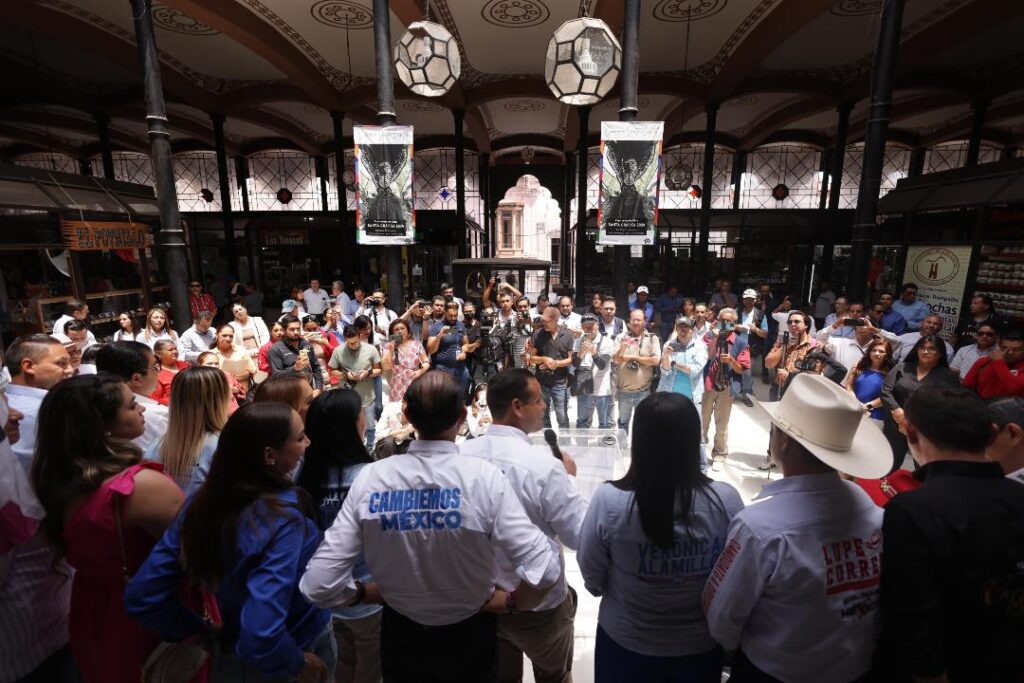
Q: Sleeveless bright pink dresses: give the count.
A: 1